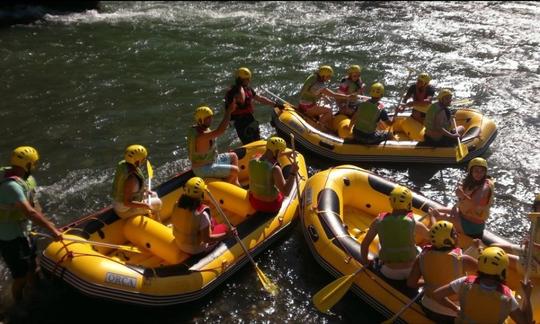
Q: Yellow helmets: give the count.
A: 15